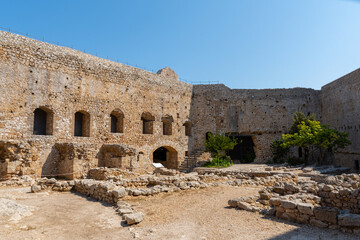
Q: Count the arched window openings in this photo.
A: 6